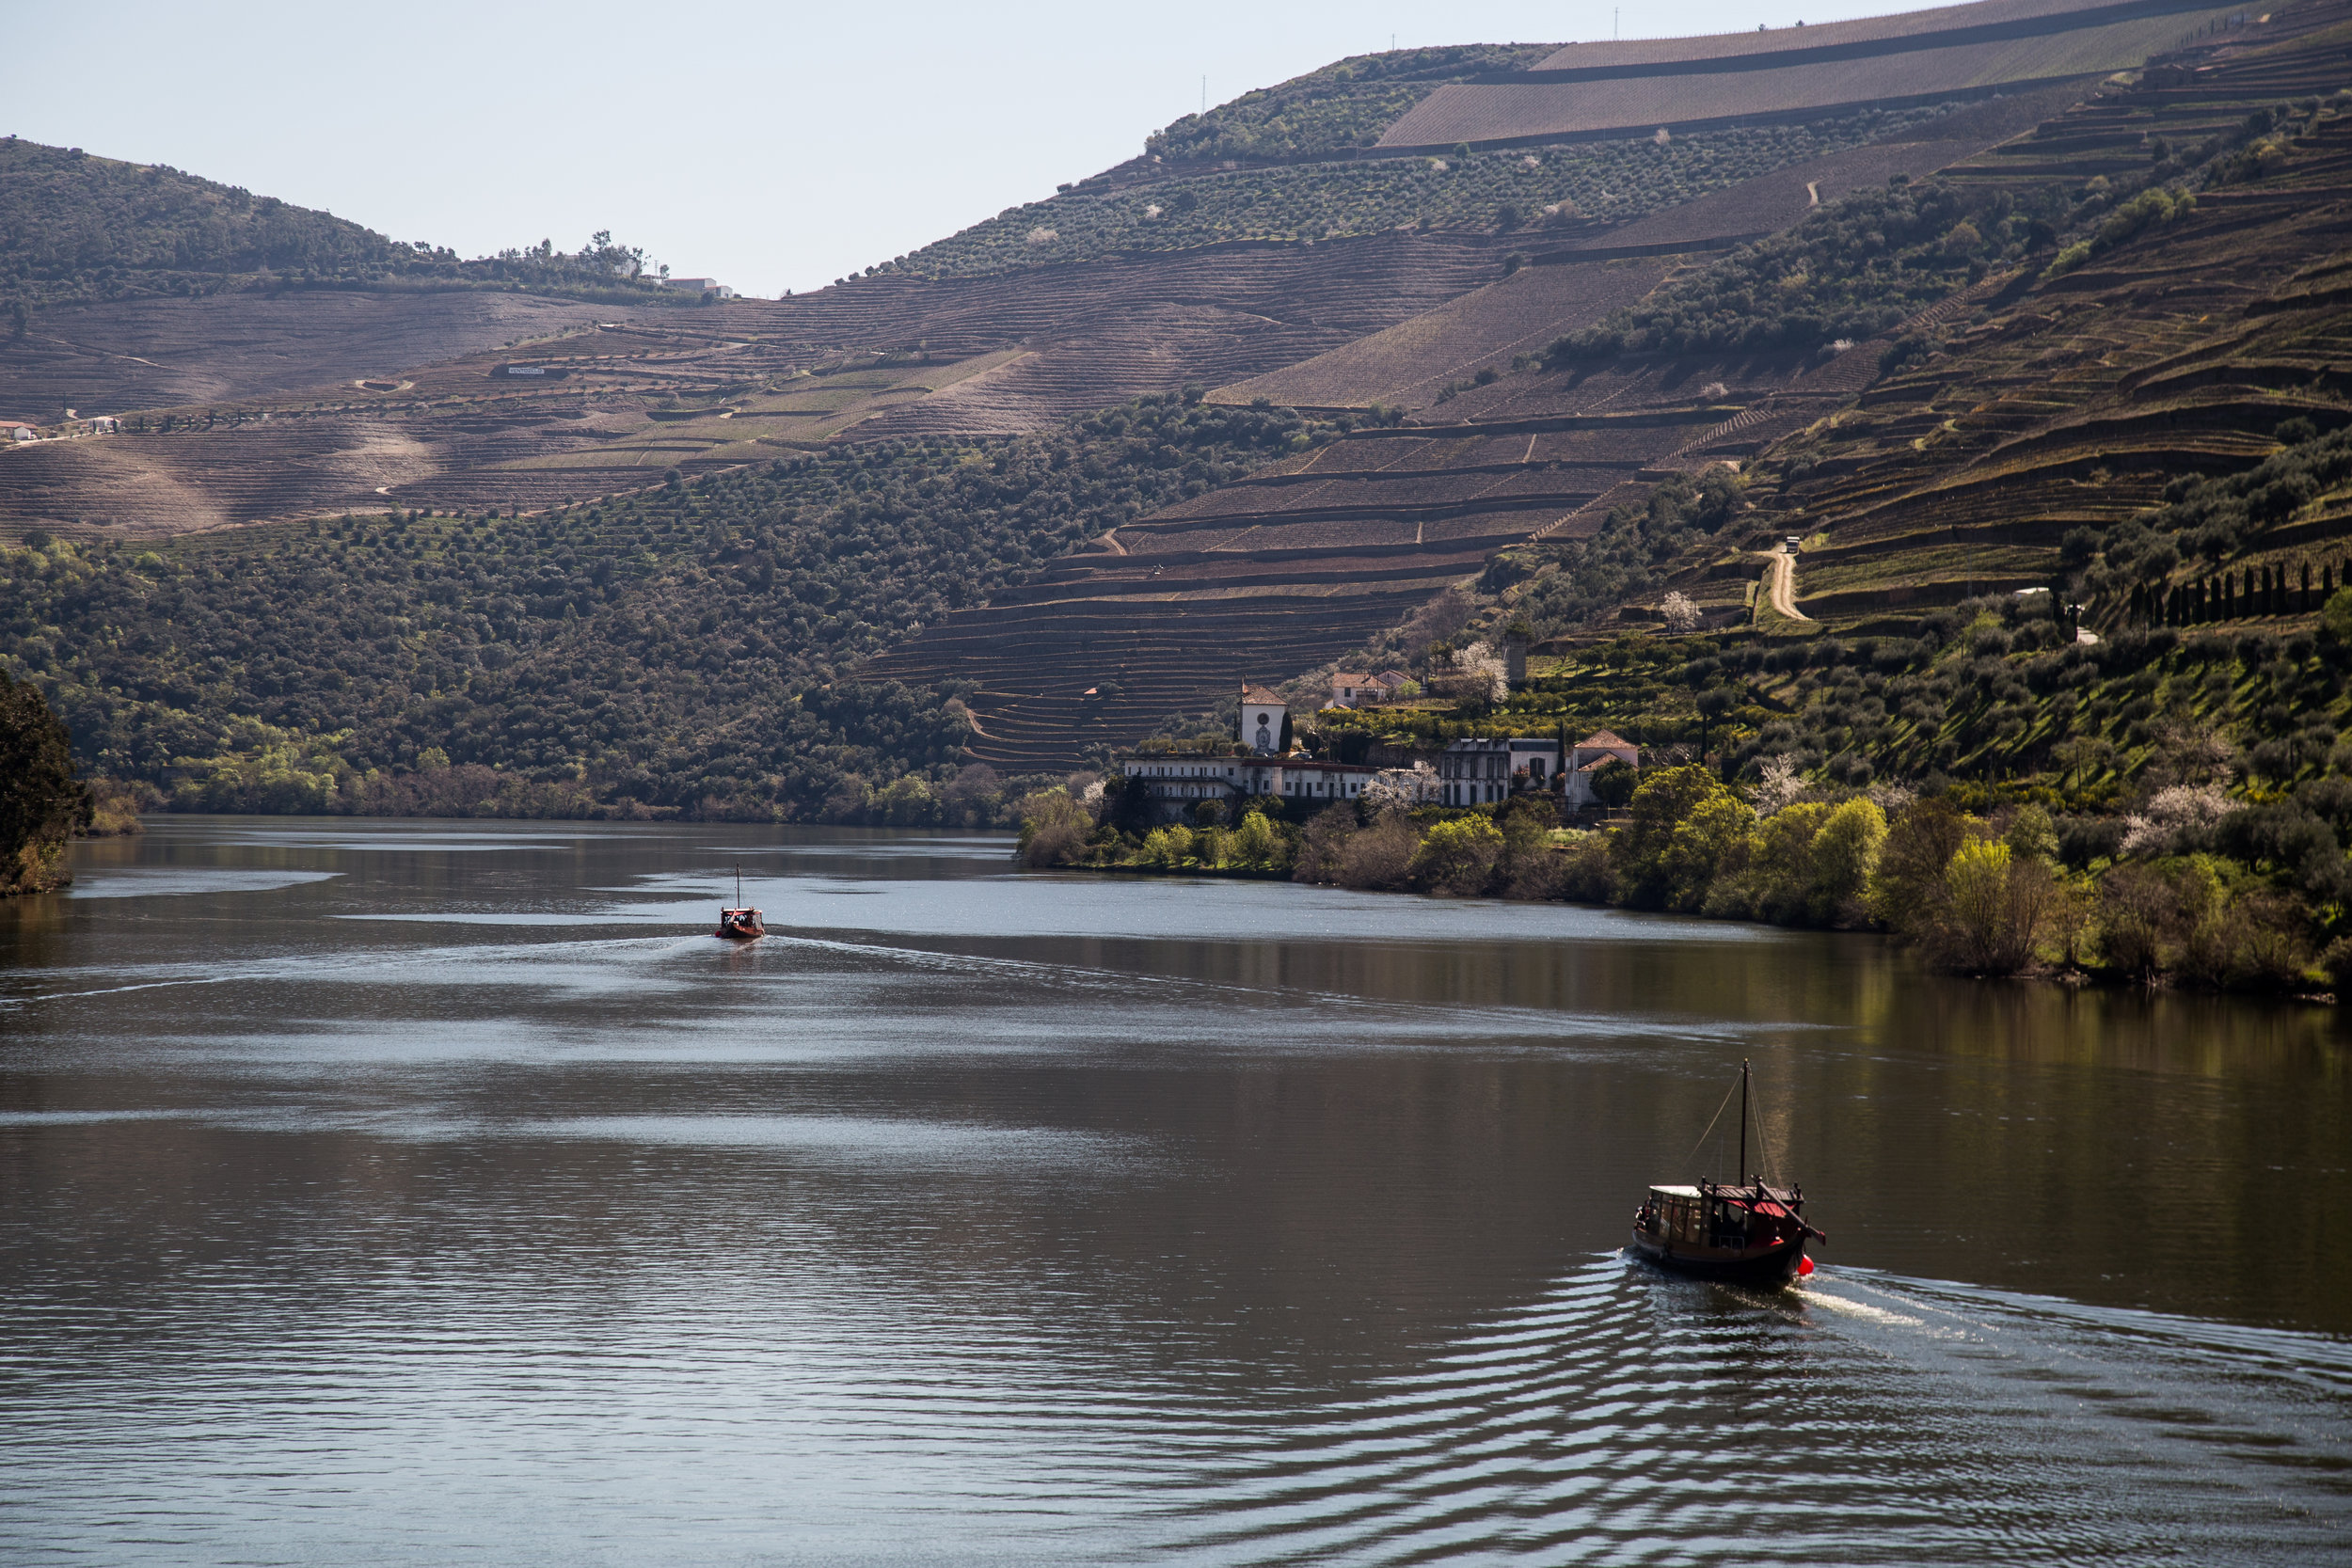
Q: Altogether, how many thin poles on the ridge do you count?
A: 3